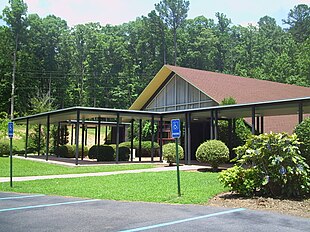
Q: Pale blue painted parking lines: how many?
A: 3